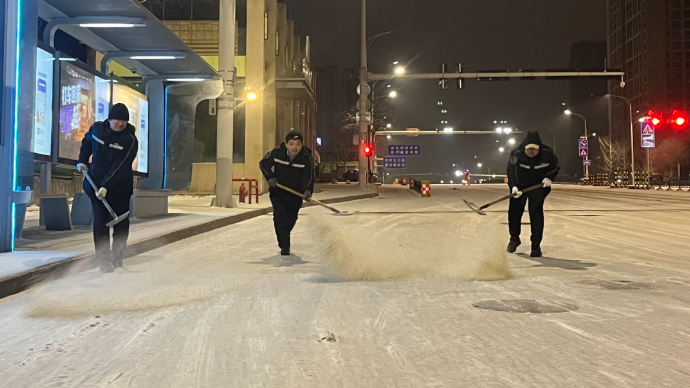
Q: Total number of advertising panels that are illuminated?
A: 3